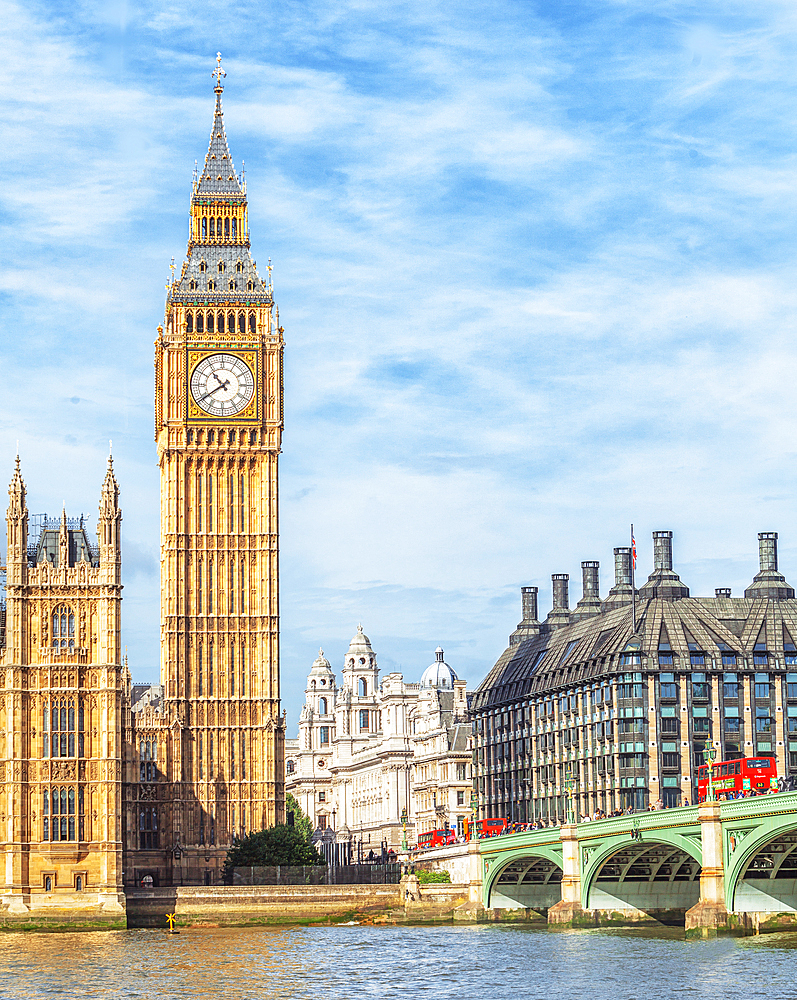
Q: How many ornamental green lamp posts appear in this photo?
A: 4